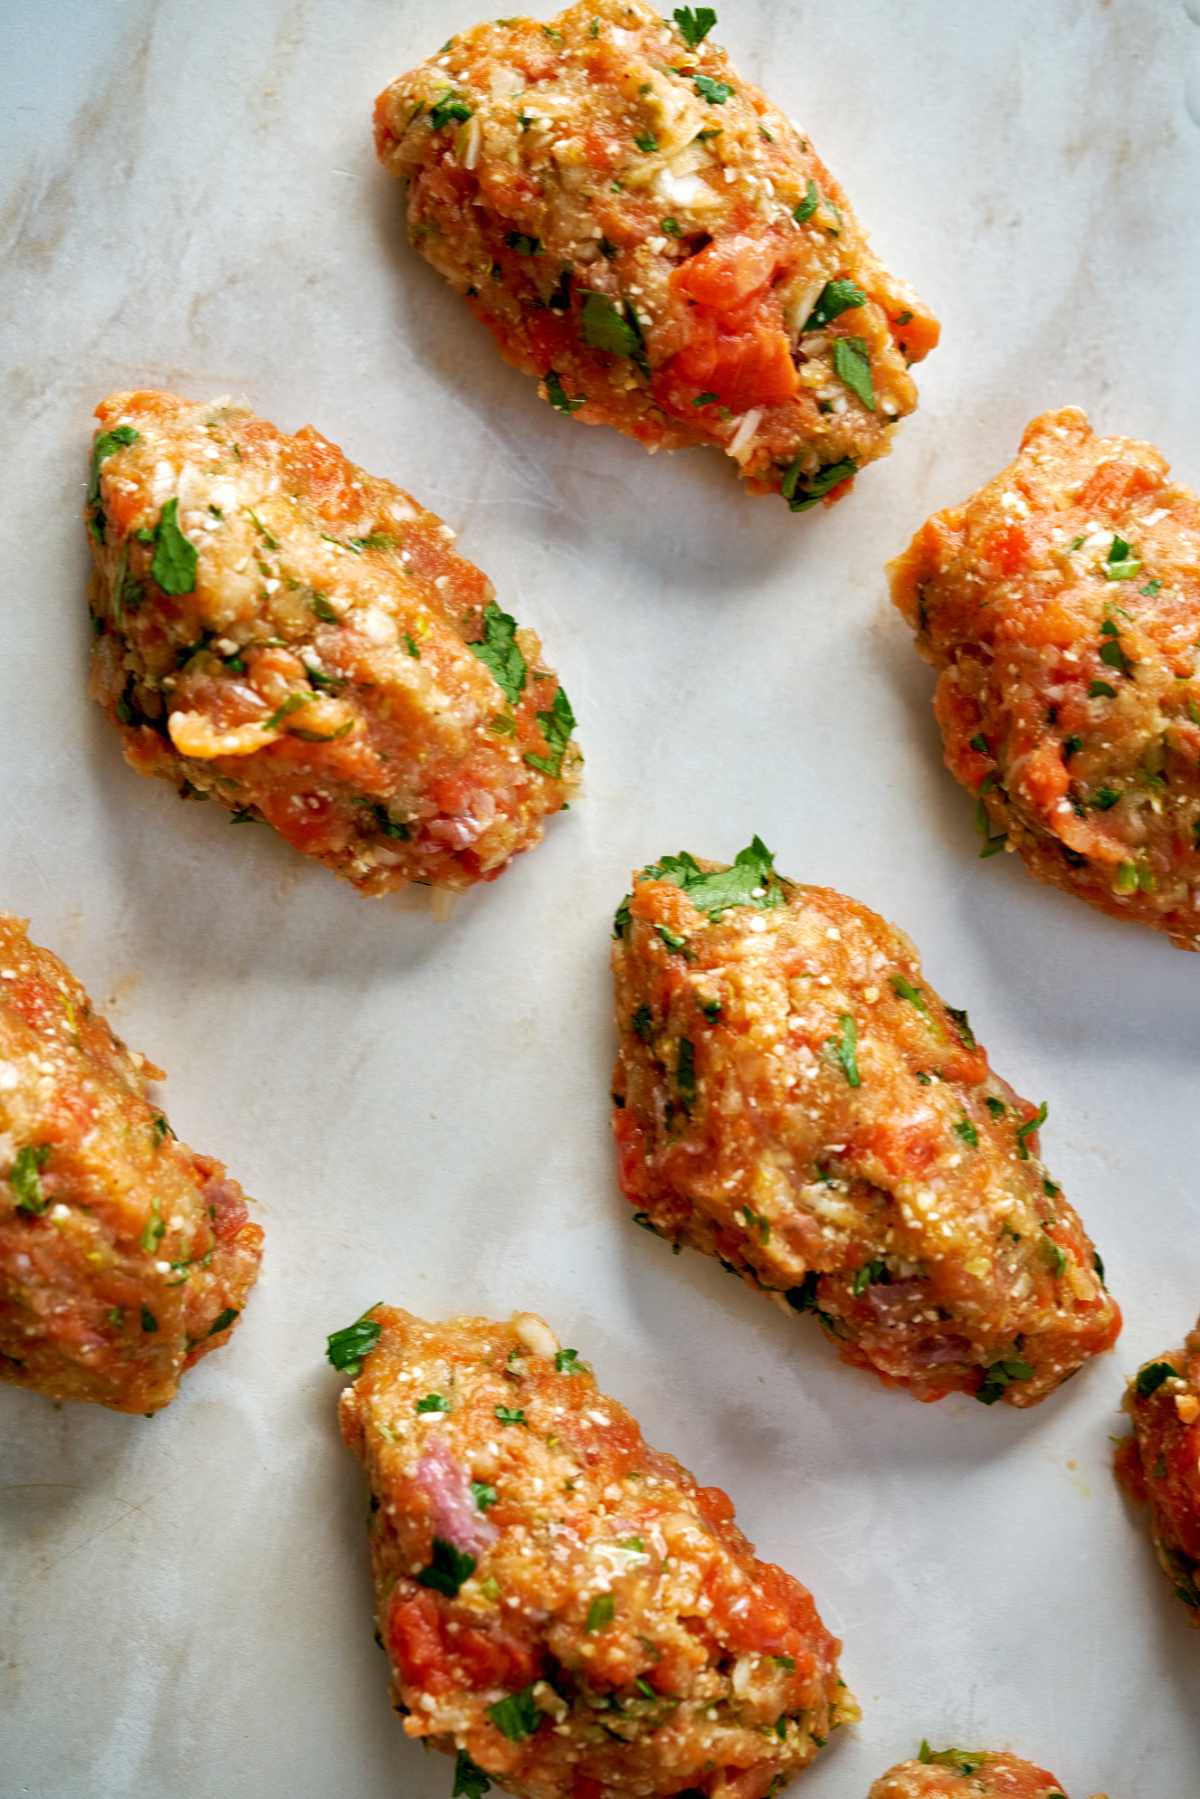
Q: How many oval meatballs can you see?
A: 8